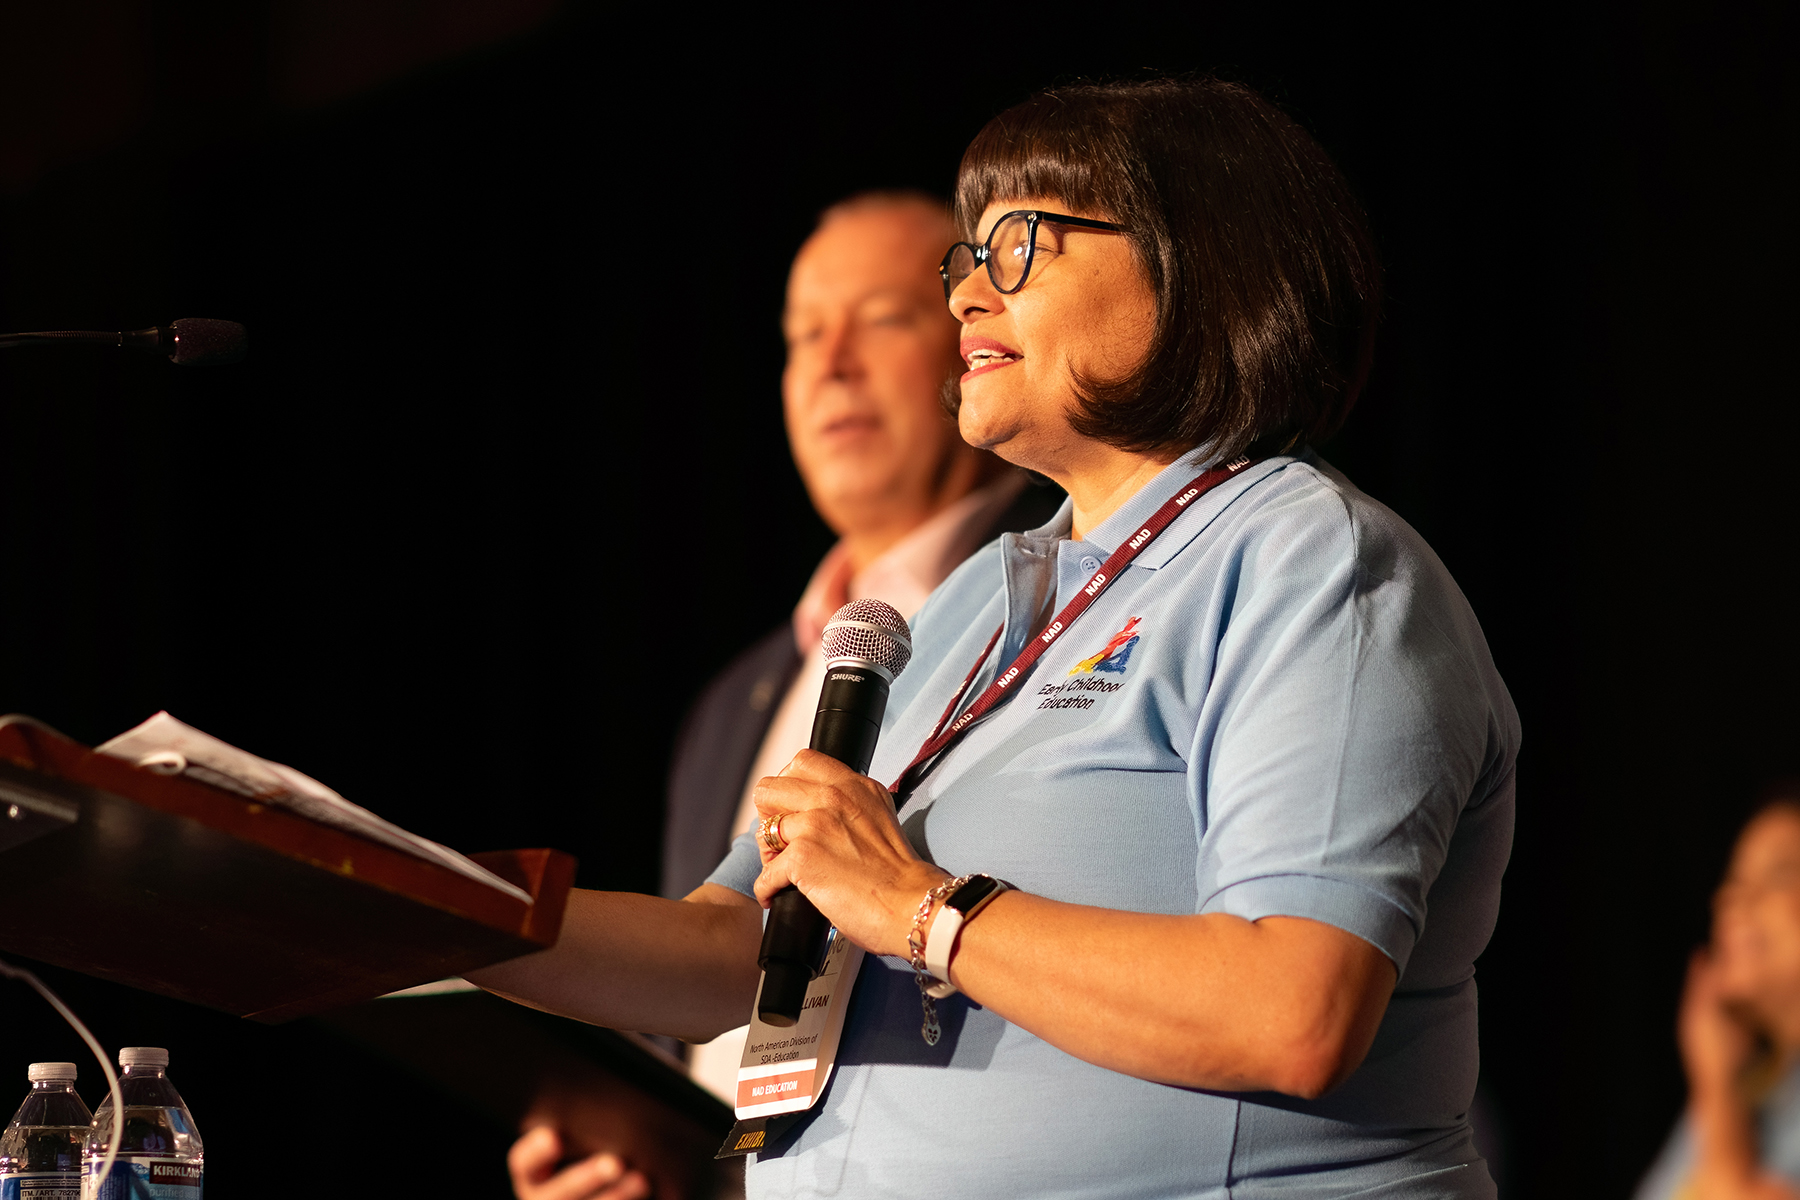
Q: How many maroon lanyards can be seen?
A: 1